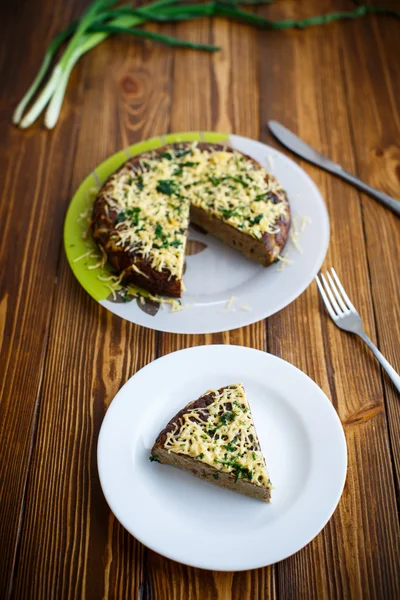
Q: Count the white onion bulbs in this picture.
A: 3